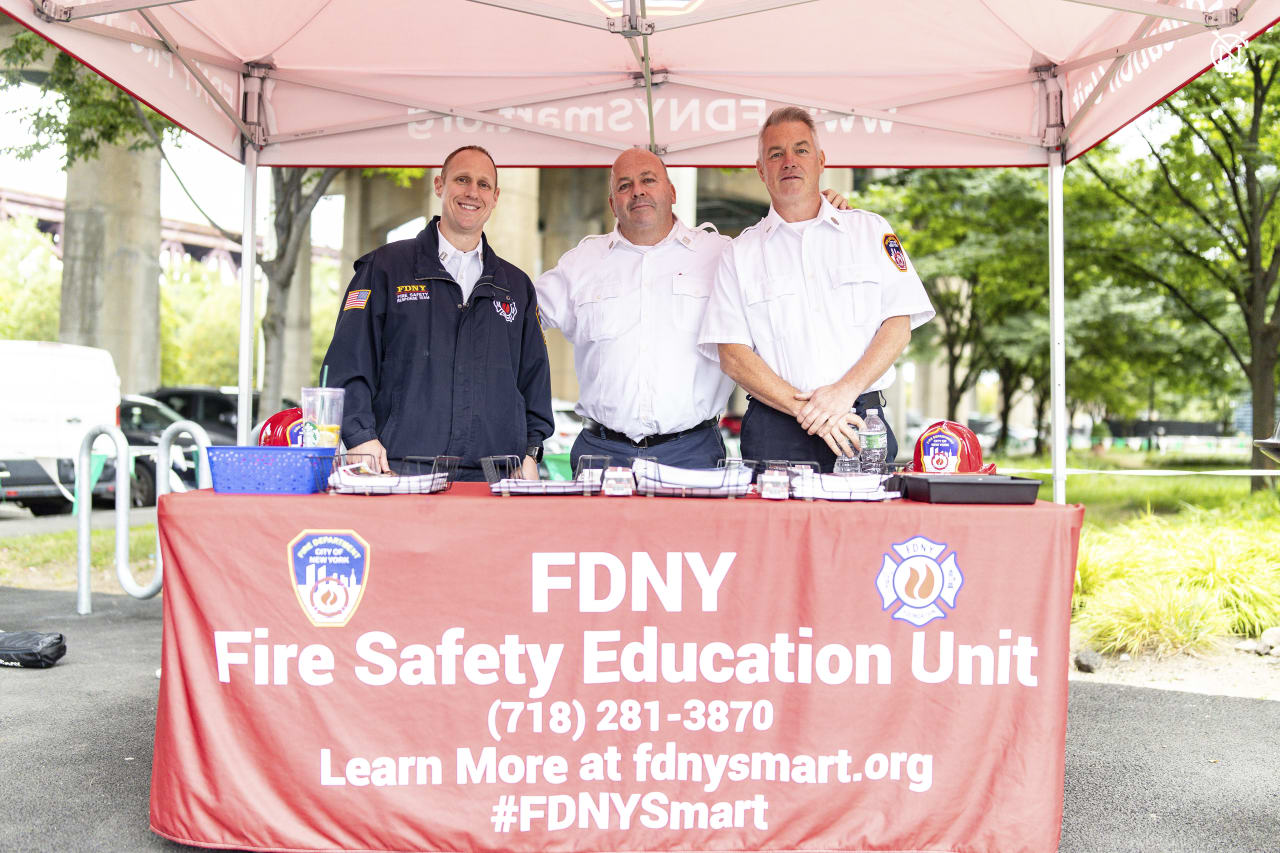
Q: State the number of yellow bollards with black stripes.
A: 0